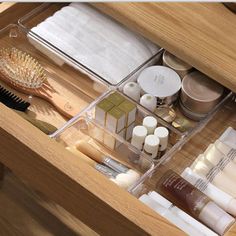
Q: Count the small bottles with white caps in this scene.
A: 4